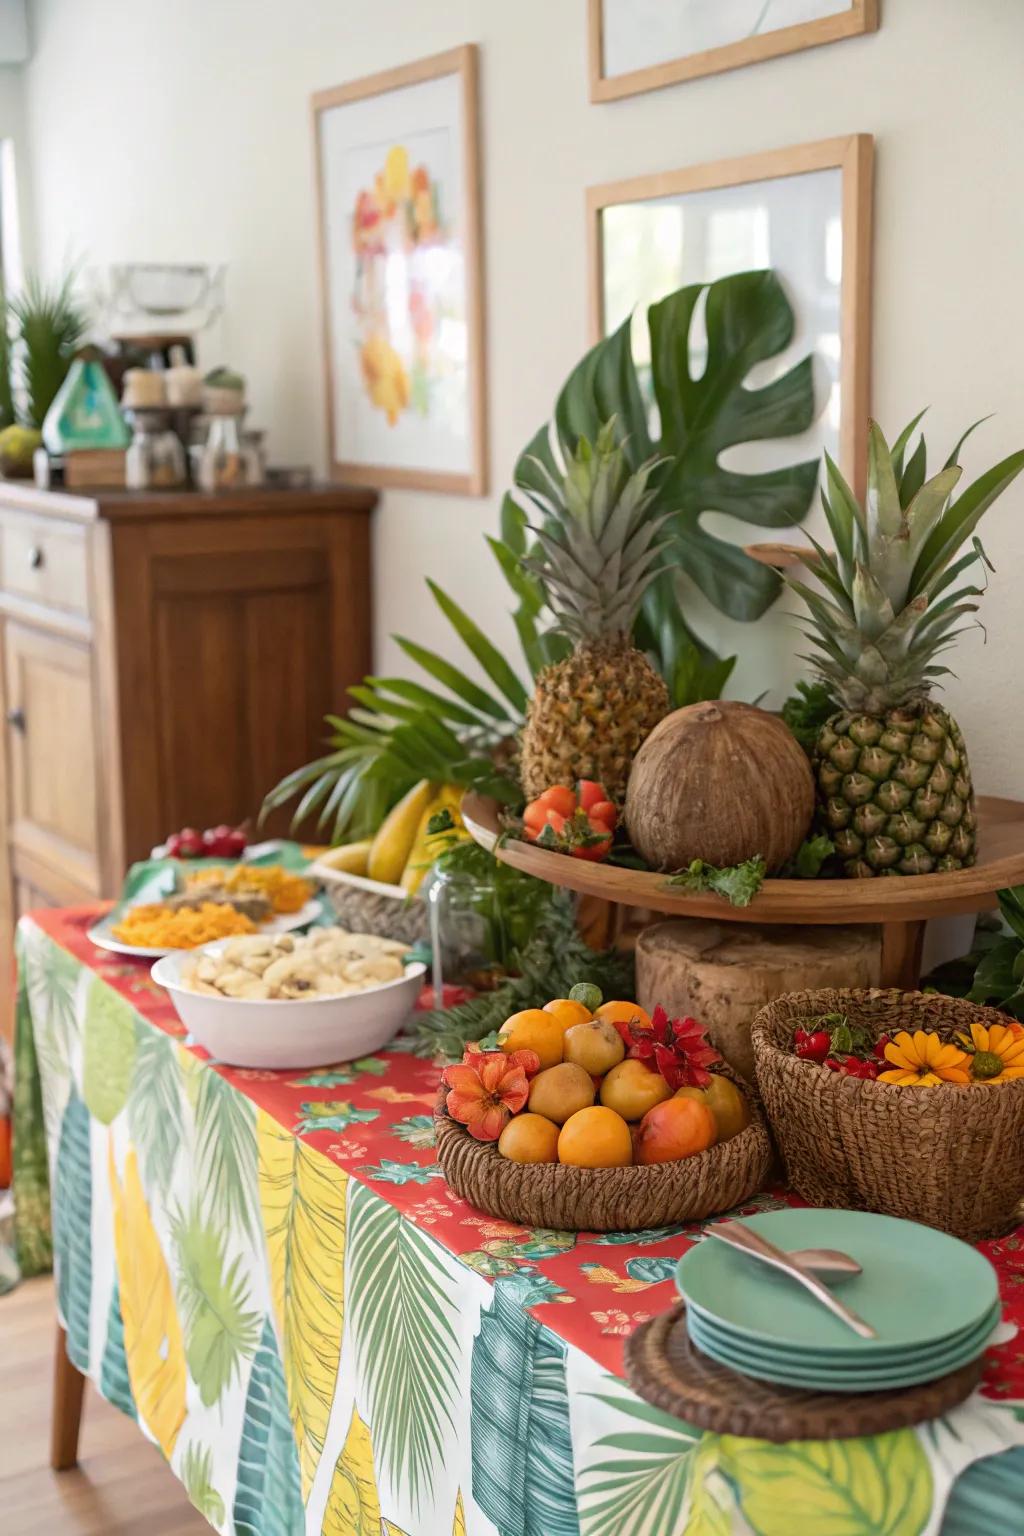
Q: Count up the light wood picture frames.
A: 3